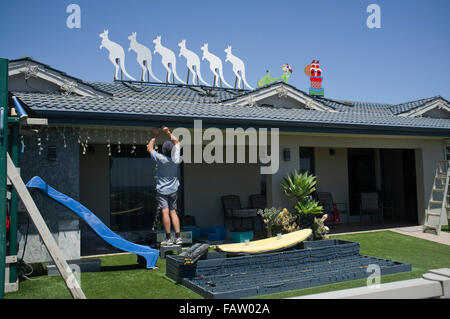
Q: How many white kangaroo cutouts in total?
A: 6